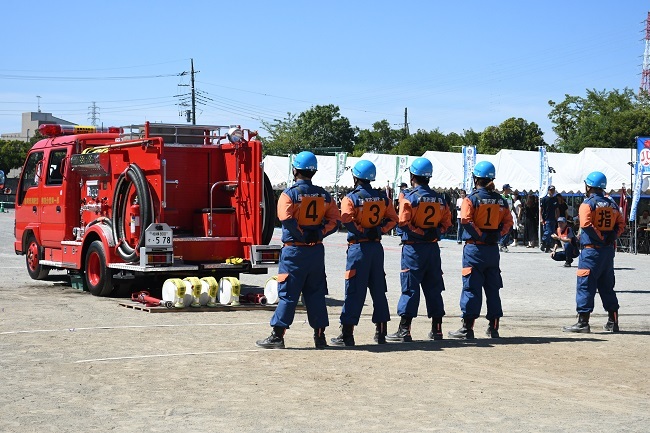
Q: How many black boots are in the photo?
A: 10